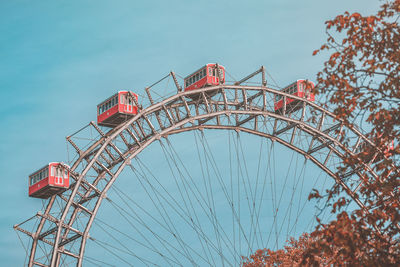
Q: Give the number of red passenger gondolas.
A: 4